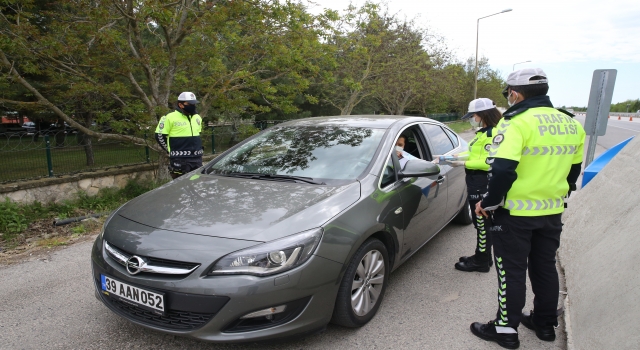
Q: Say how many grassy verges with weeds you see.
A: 1